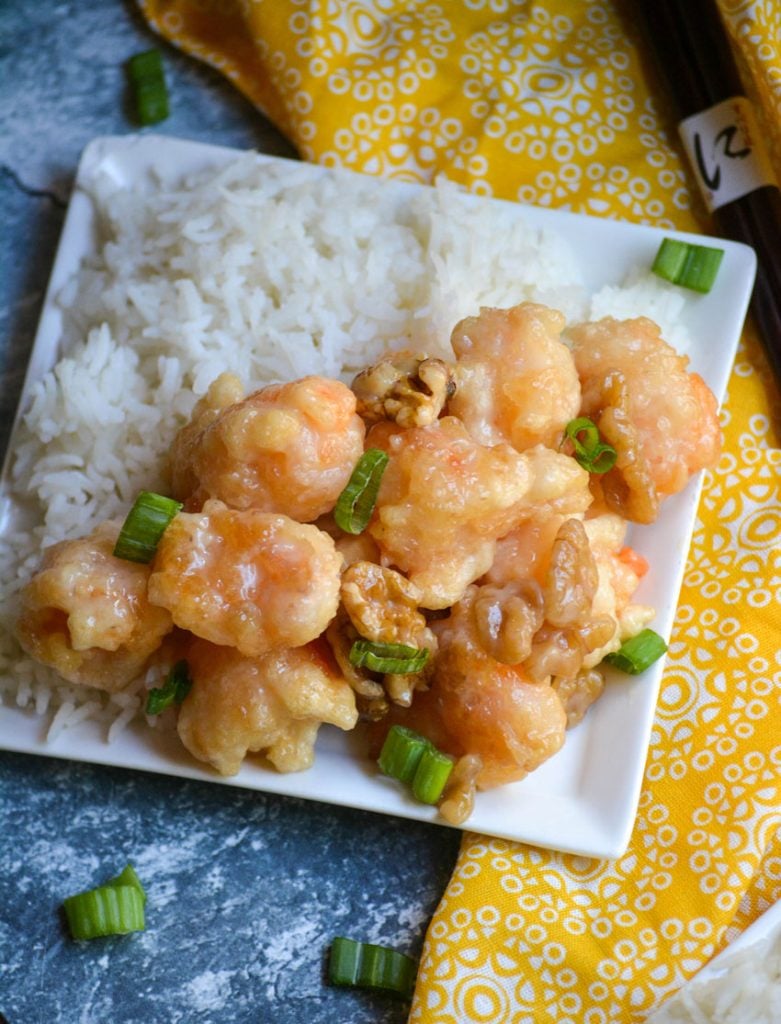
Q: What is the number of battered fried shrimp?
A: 9